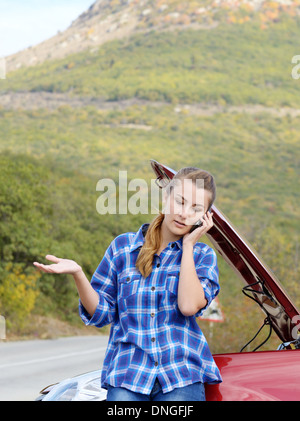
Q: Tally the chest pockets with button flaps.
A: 2